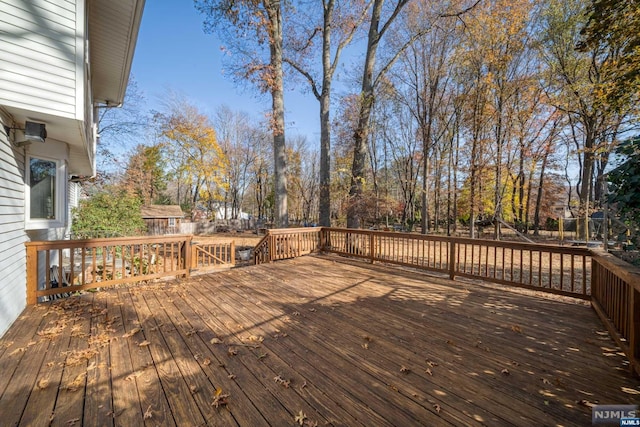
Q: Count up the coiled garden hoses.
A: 1